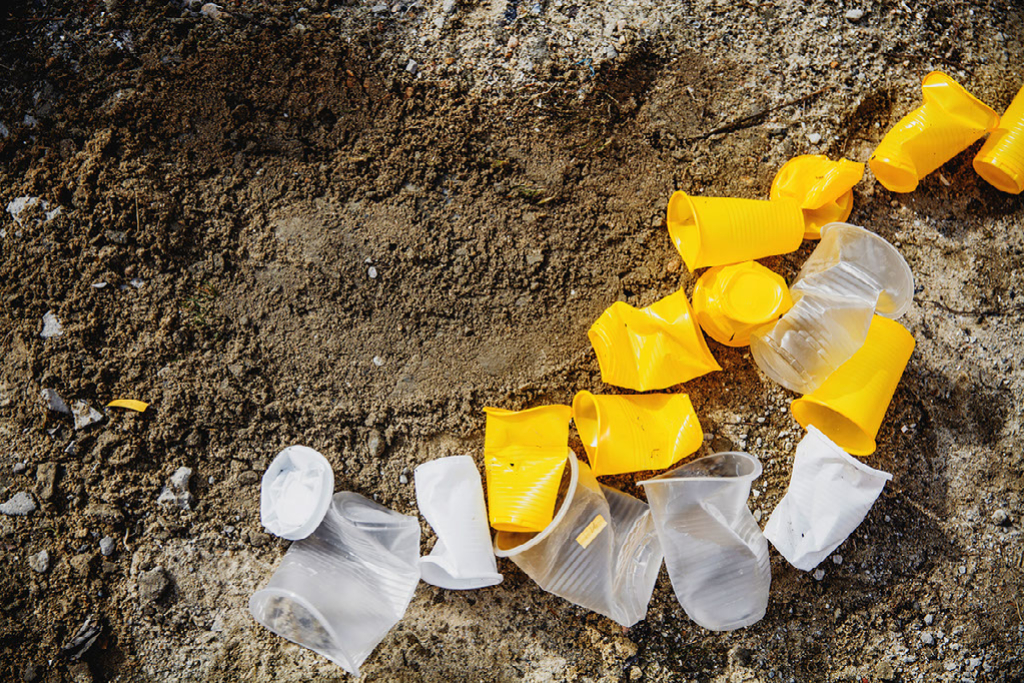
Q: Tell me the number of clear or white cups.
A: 7